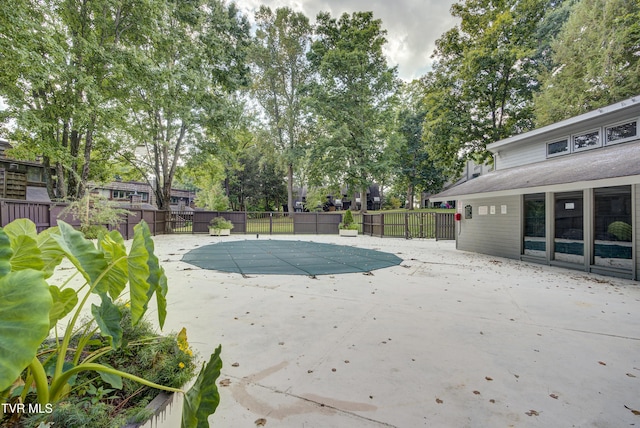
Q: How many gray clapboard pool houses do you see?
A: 1